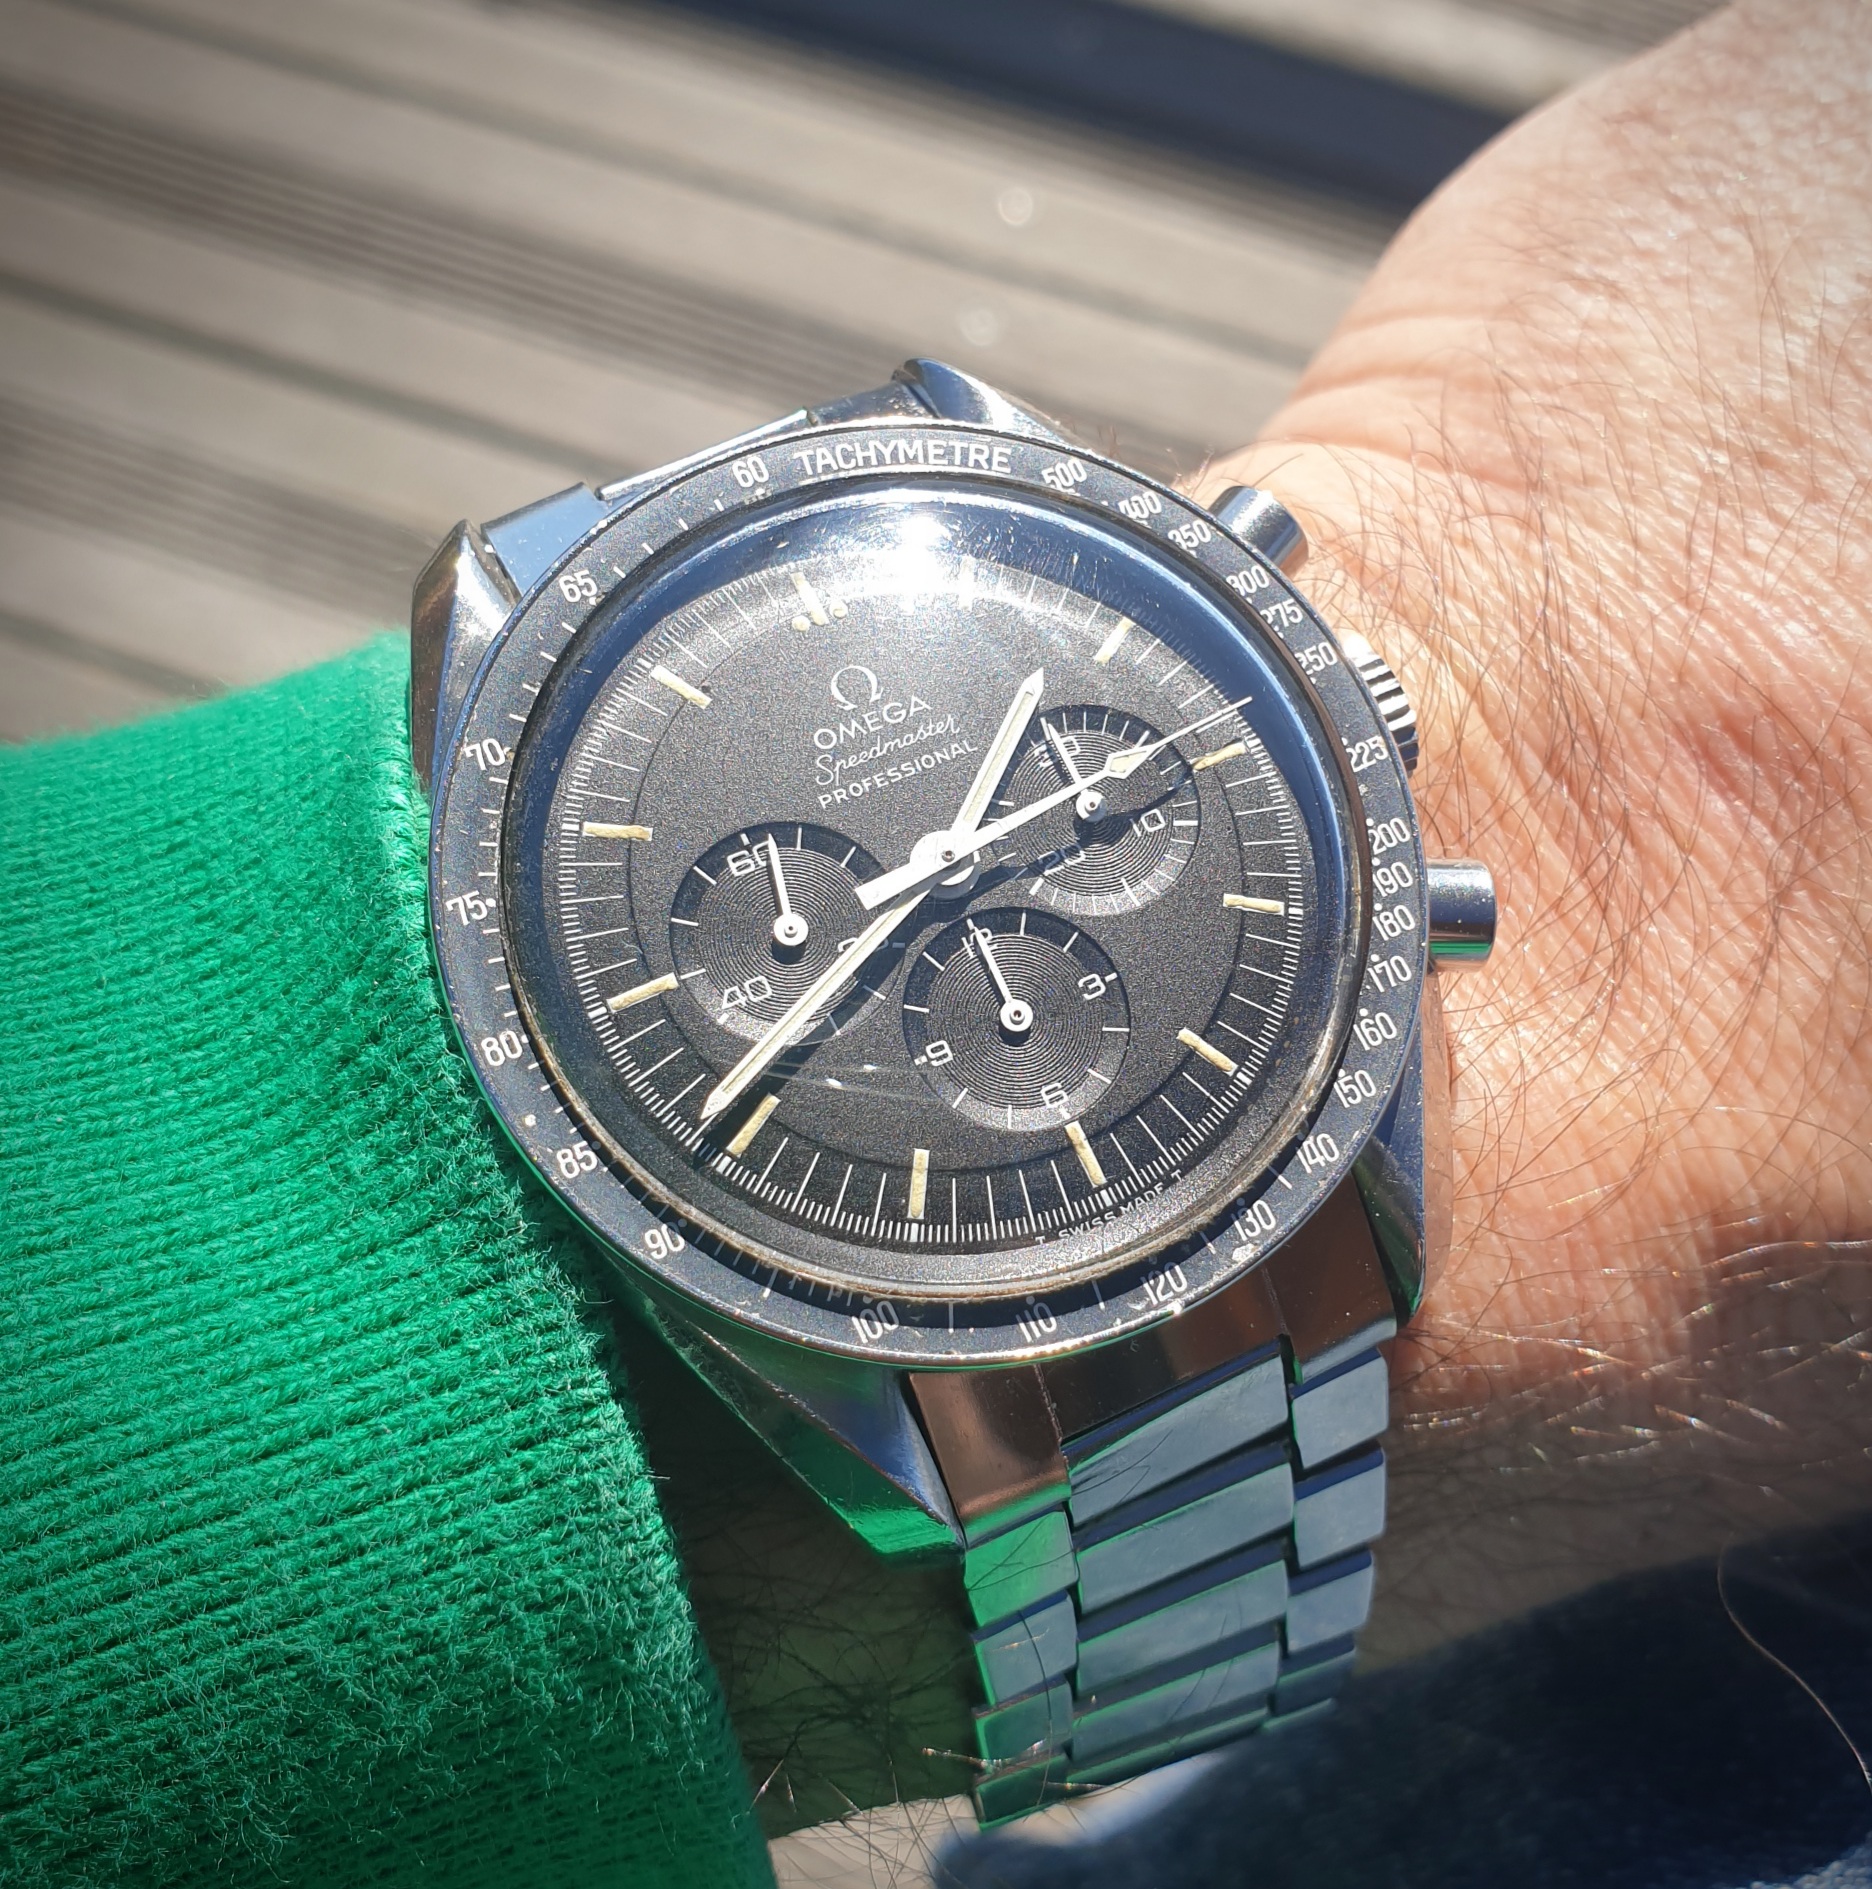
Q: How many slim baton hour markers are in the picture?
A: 12